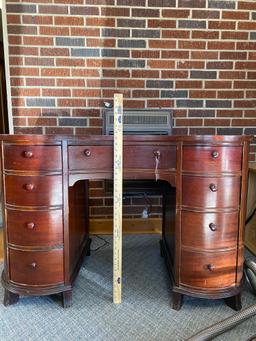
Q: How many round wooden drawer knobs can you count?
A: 10